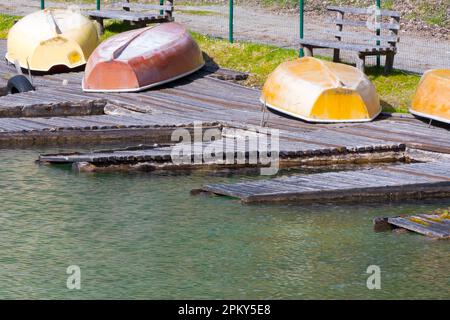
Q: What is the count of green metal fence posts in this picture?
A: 6